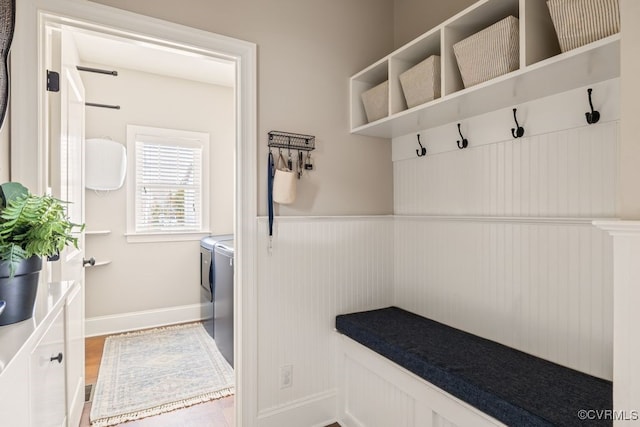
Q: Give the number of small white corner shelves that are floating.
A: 2